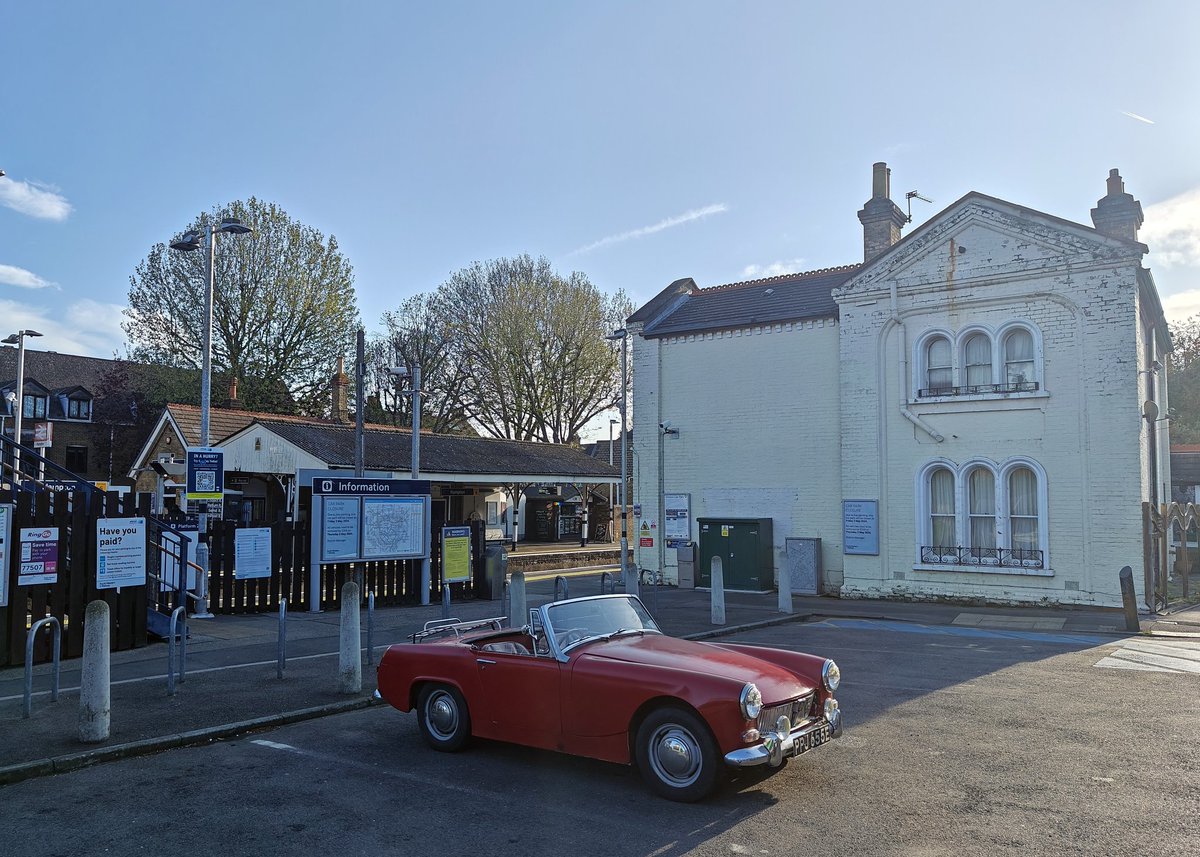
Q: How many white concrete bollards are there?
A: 6